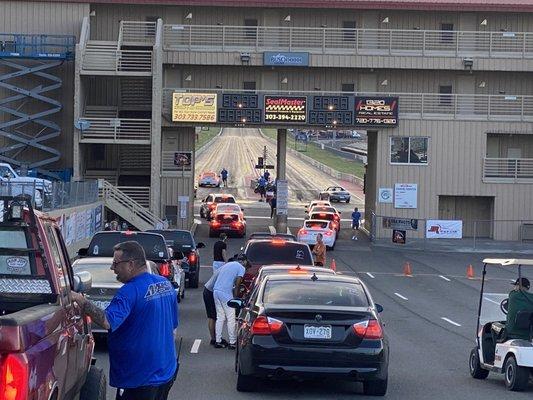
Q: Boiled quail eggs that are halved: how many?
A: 0